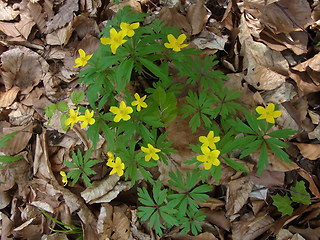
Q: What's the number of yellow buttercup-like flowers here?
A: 15